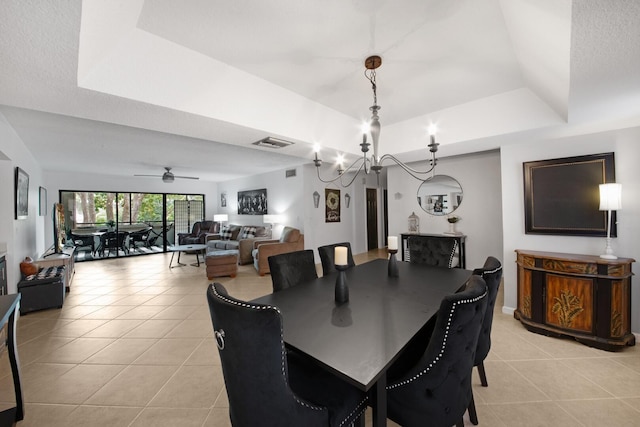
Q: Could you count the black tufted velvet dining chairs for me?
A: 6